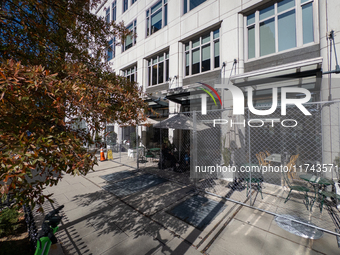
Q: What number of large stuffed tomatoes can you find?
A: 0